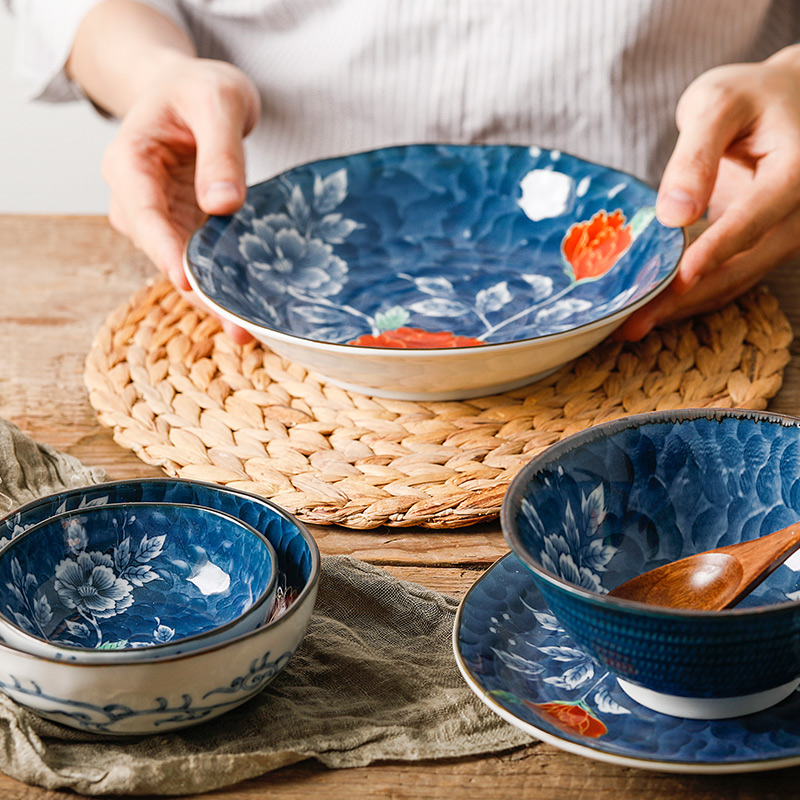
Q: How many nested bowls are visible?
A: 2